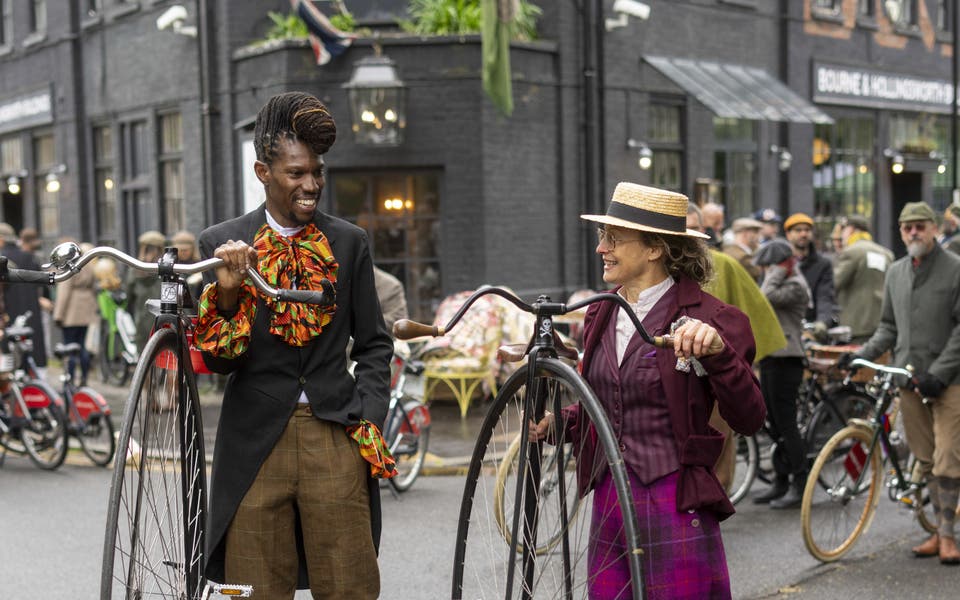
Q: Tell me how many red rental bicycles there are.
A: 3